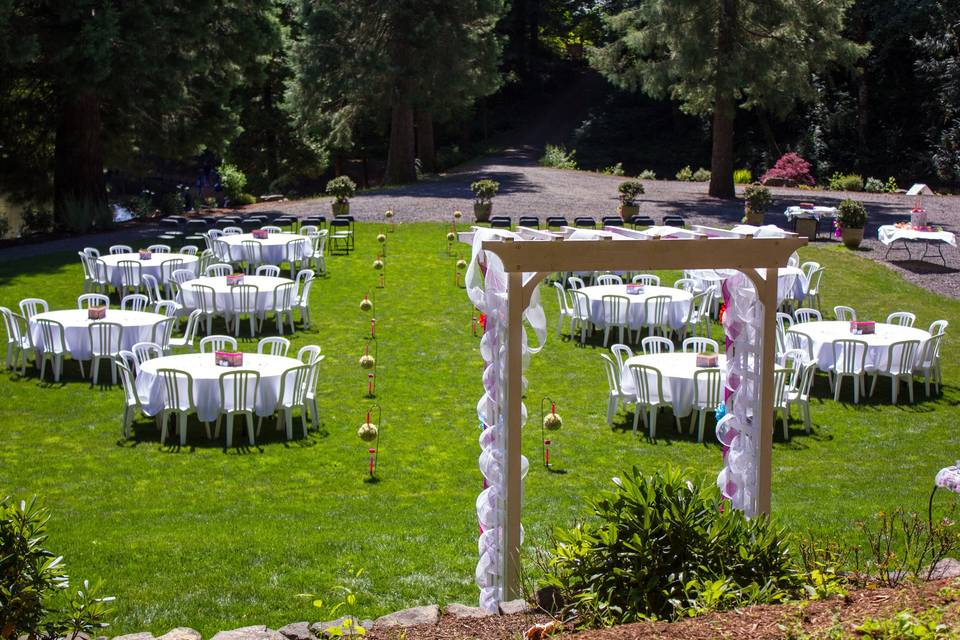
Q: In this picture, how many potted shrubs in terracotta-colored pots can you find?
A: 5